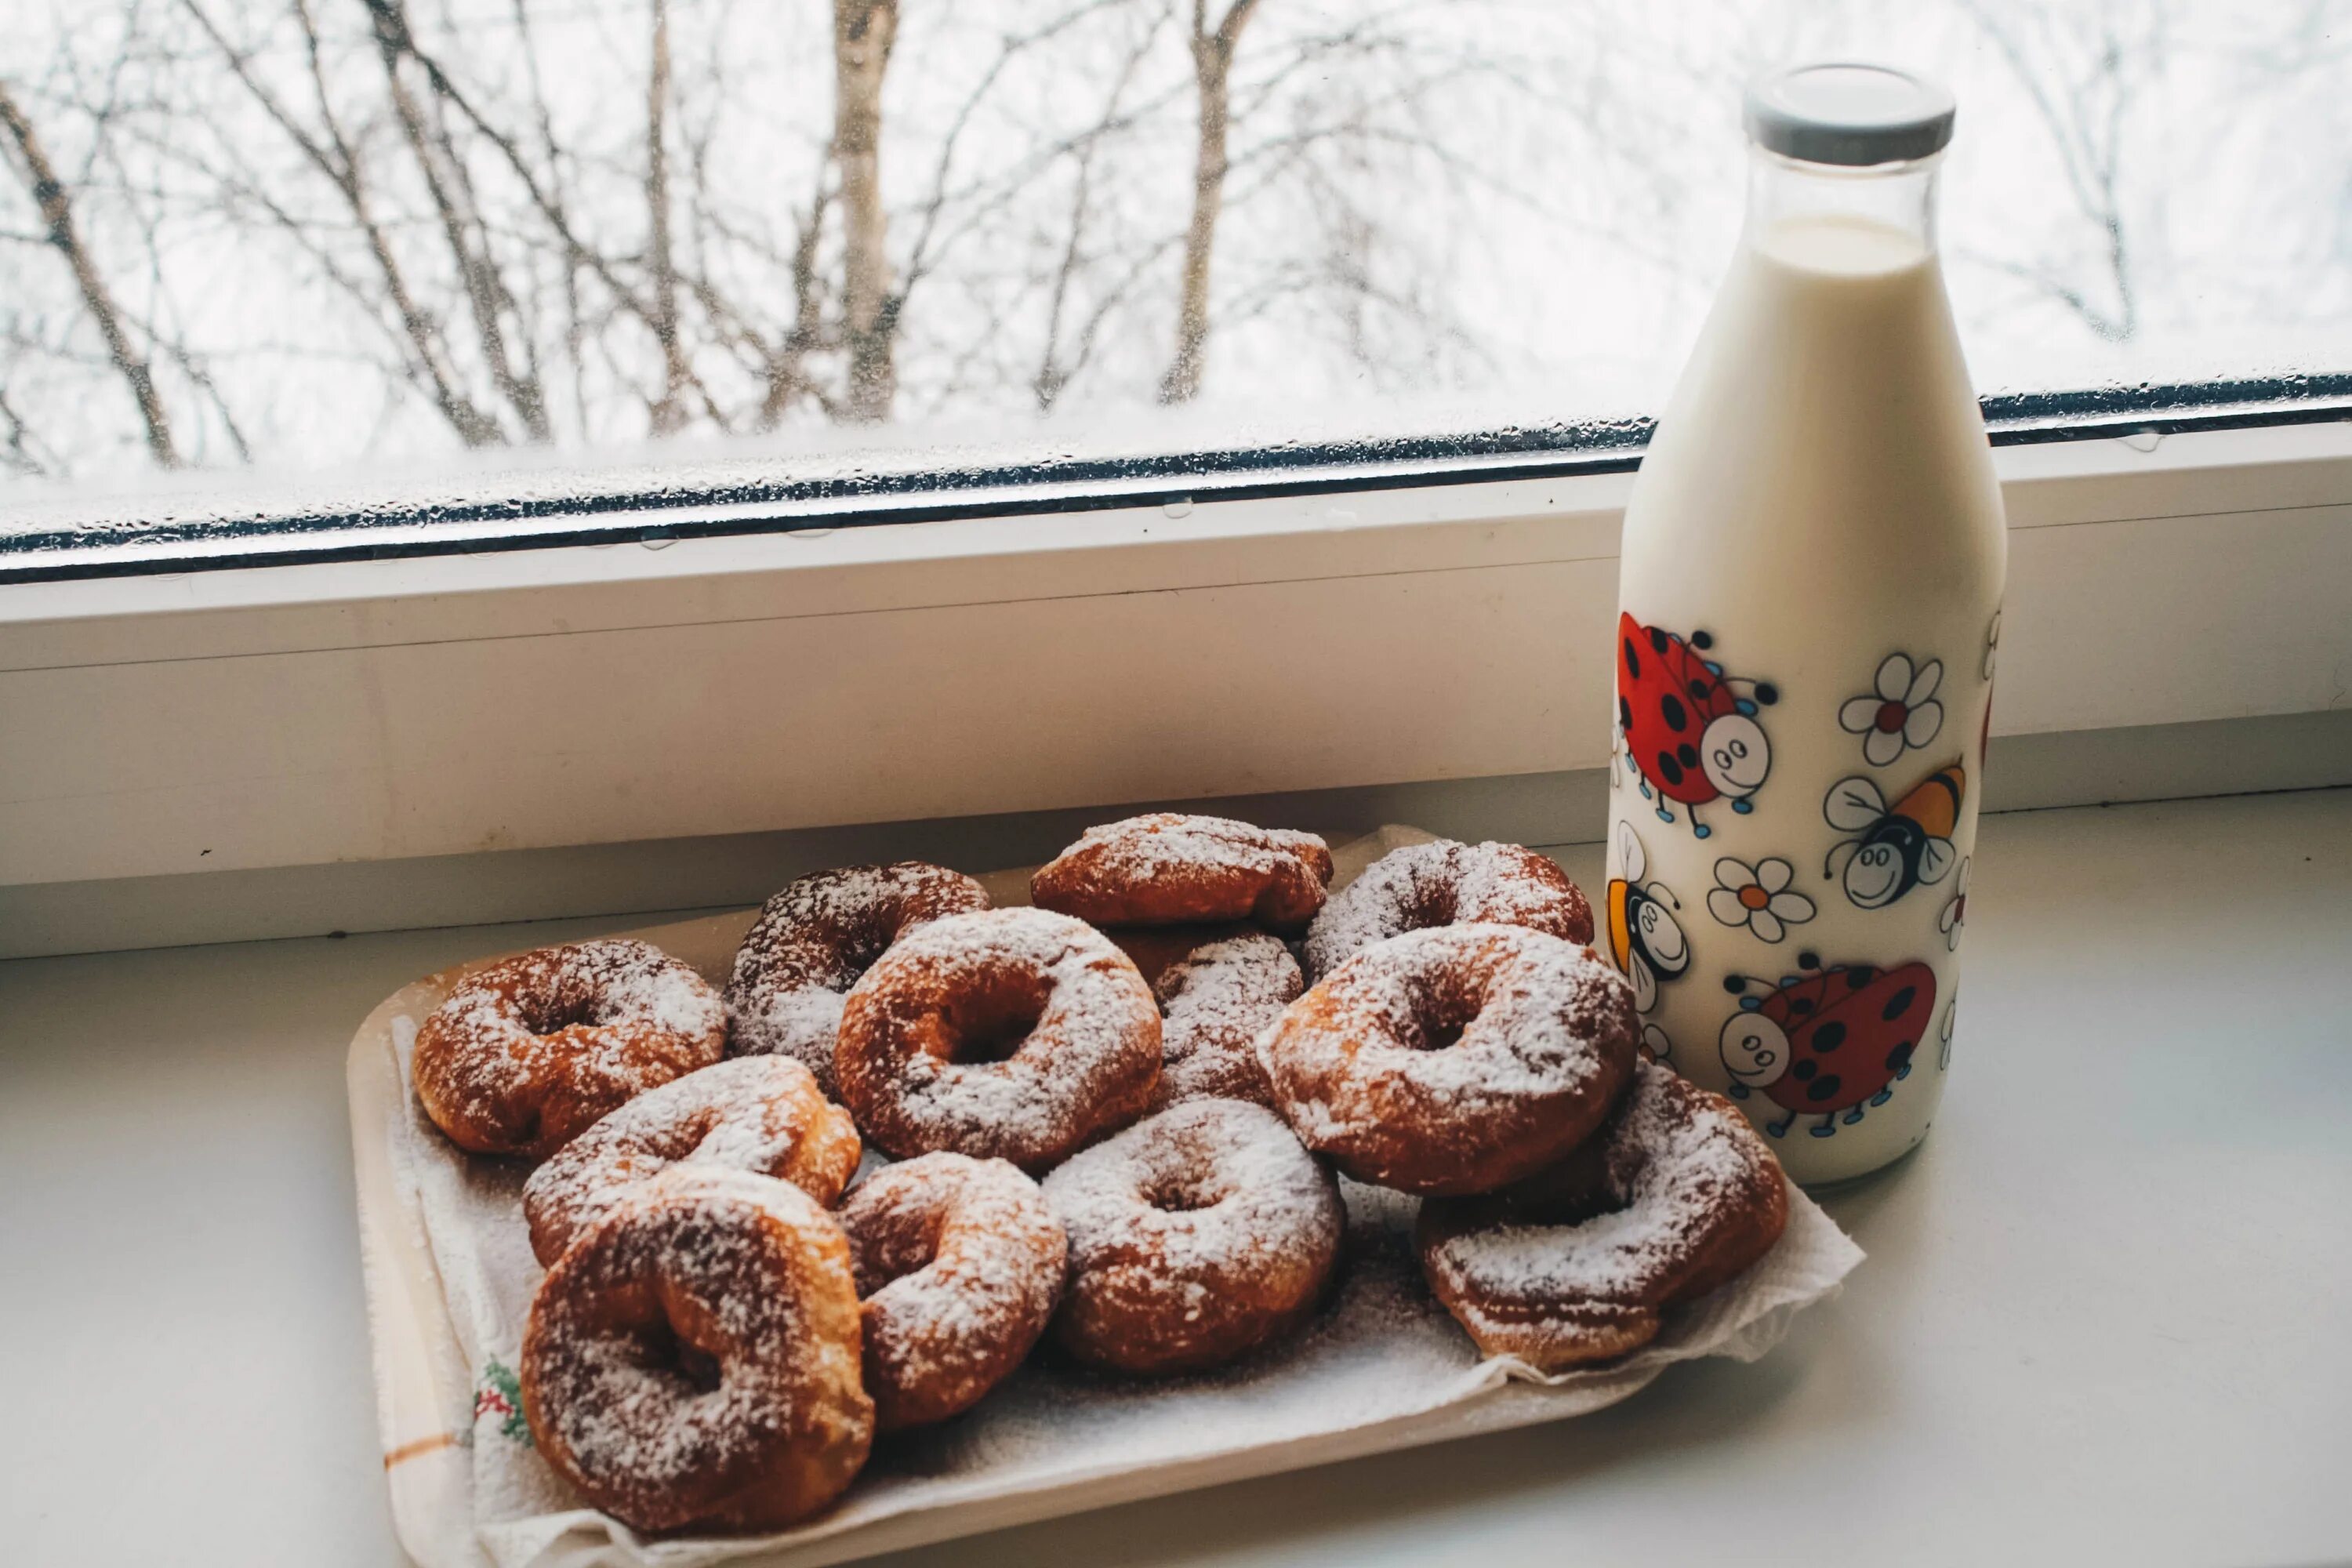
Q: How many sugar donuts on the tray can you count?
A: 12